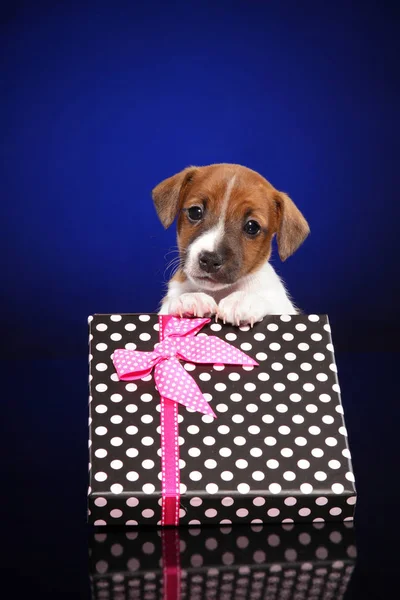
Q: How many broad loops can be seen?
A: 2